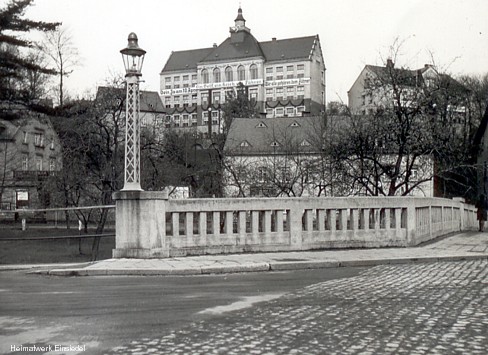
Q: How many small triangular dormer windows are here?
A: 5